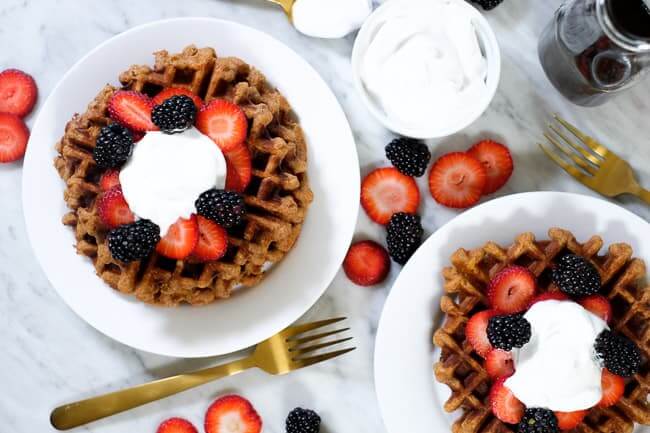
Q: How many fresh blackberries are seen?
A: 12